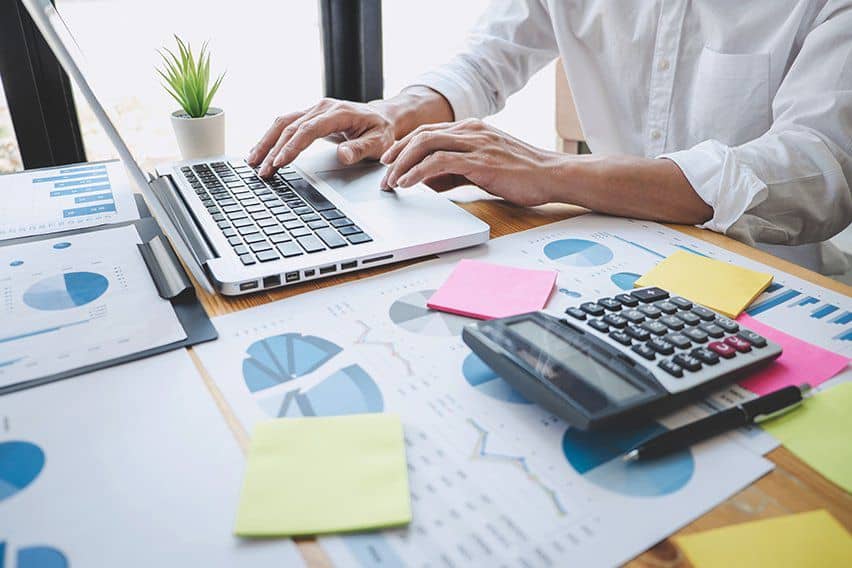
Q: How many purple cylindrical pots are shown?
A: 0